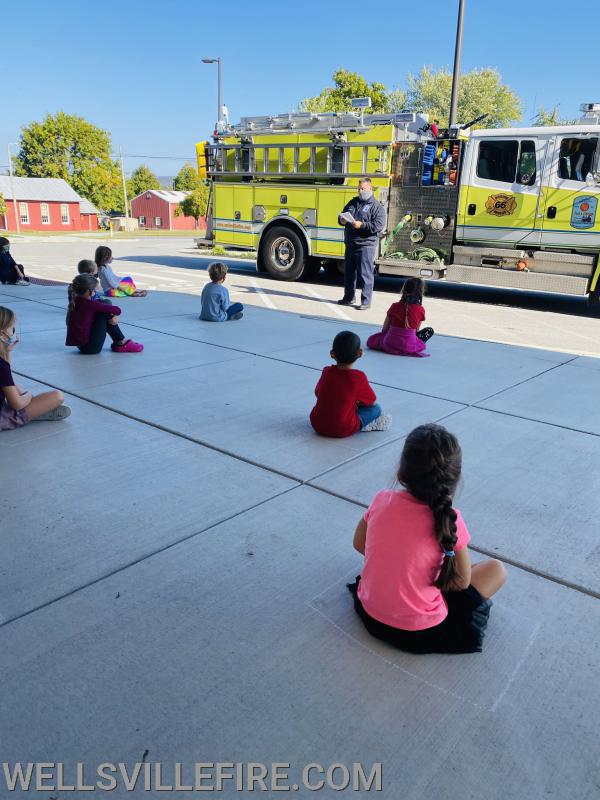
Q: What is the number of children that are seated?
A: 9